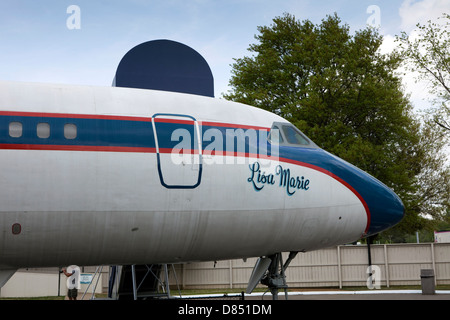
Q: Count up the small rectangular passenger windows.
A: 3